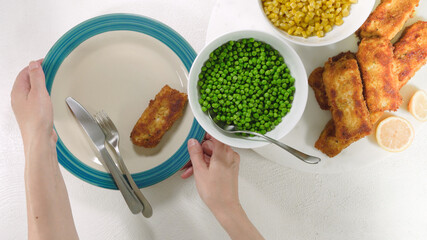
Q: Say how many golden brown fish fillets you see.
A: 7